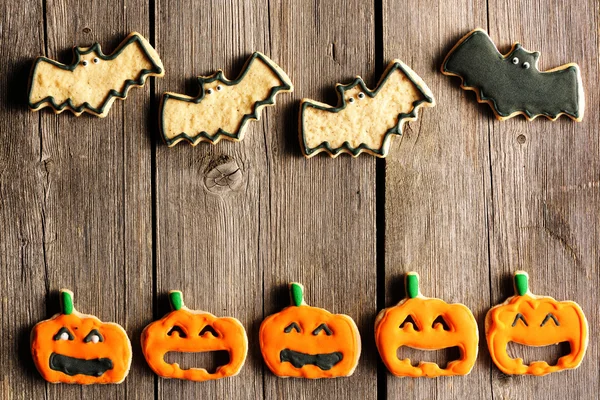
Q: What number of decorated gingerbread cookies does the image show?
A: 9